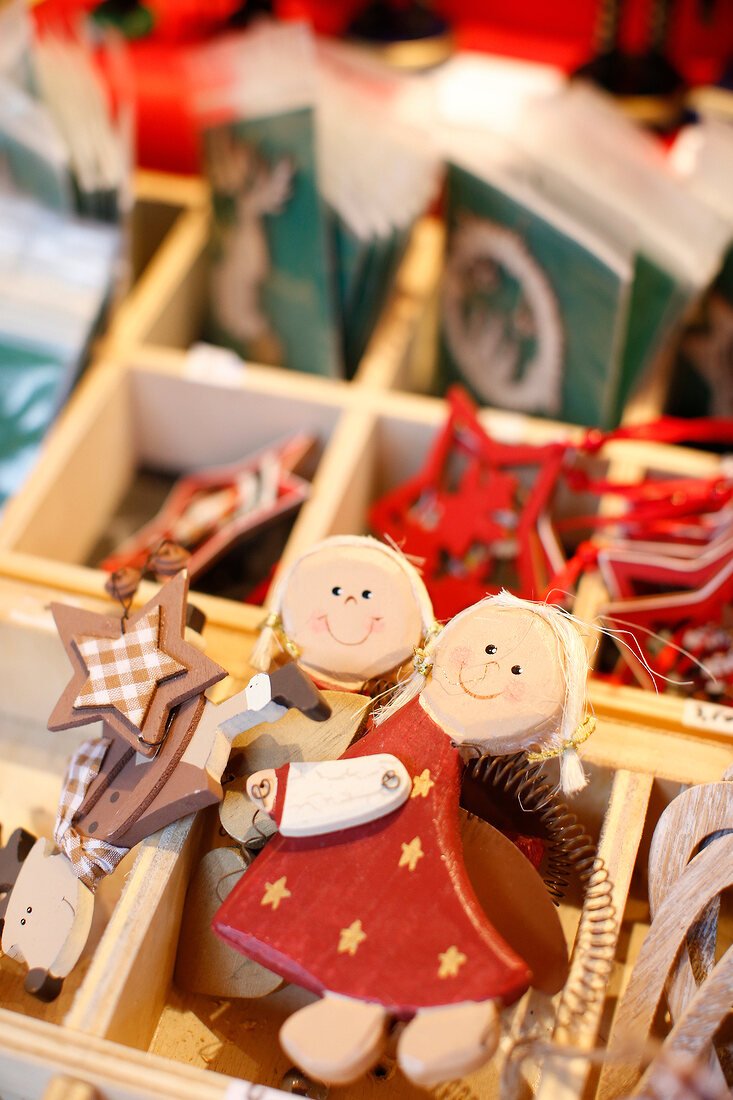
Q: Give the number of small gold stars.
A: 5